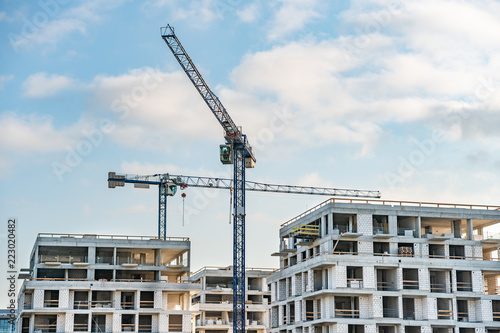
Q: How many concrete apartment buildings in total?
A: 3